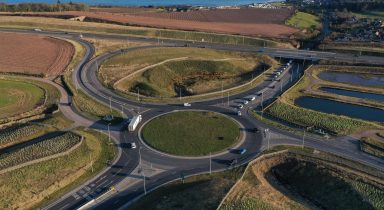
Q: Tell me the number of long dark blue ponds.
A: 3